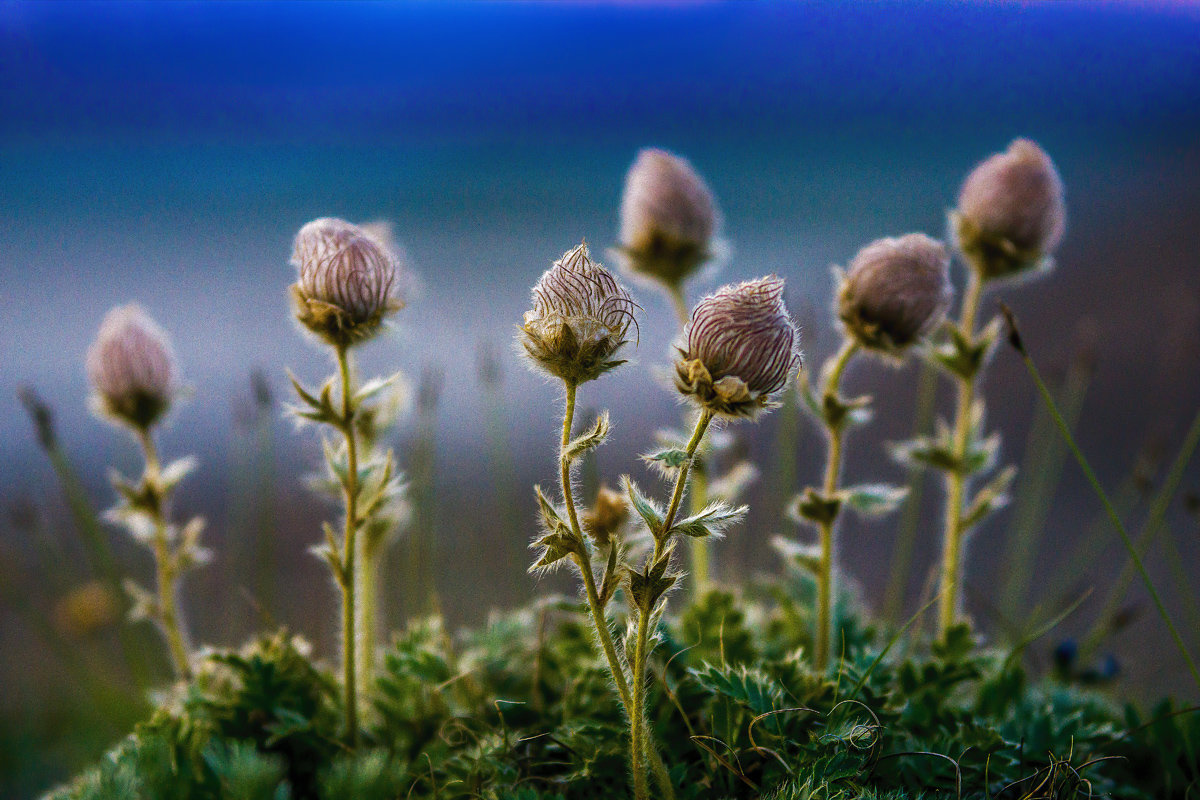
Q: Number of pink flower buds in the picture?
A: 7